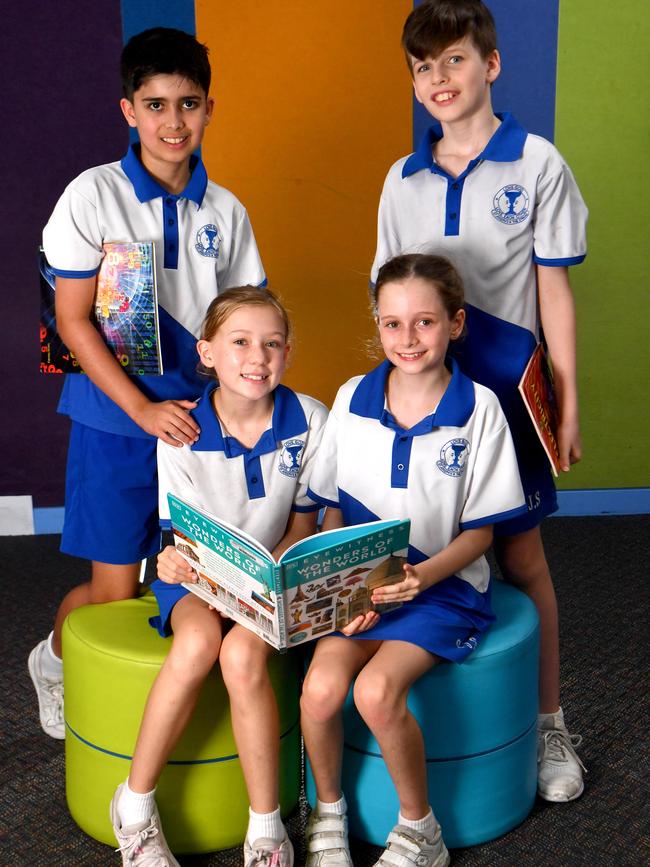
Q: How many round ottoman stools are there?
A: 2